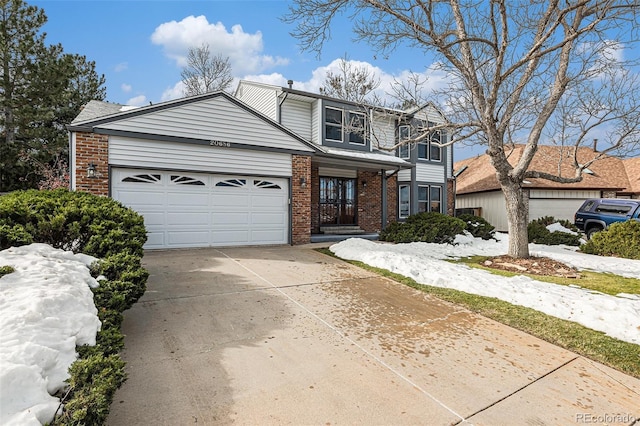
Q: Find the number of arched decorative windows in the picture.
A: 4